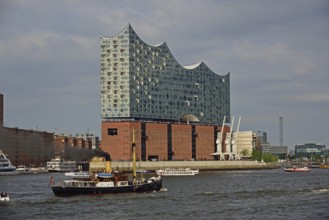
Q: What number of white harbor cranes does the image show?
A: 3